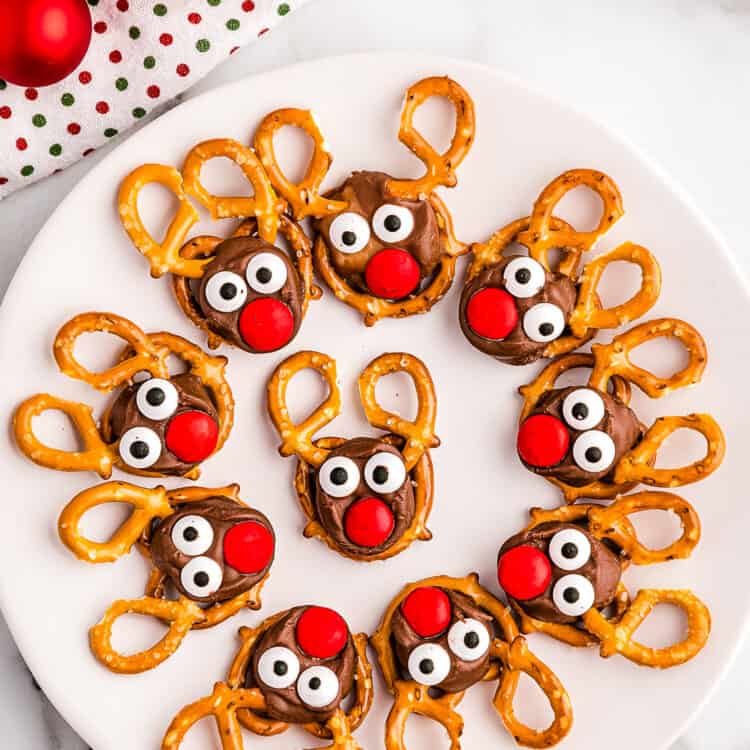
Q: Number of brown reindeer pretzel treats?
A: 10